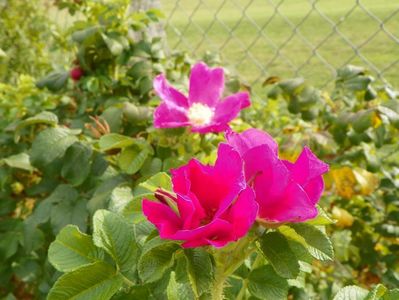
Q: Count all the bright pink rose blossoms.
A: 3